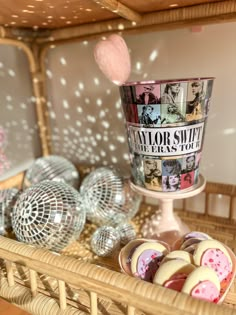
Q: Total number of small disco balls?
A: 2